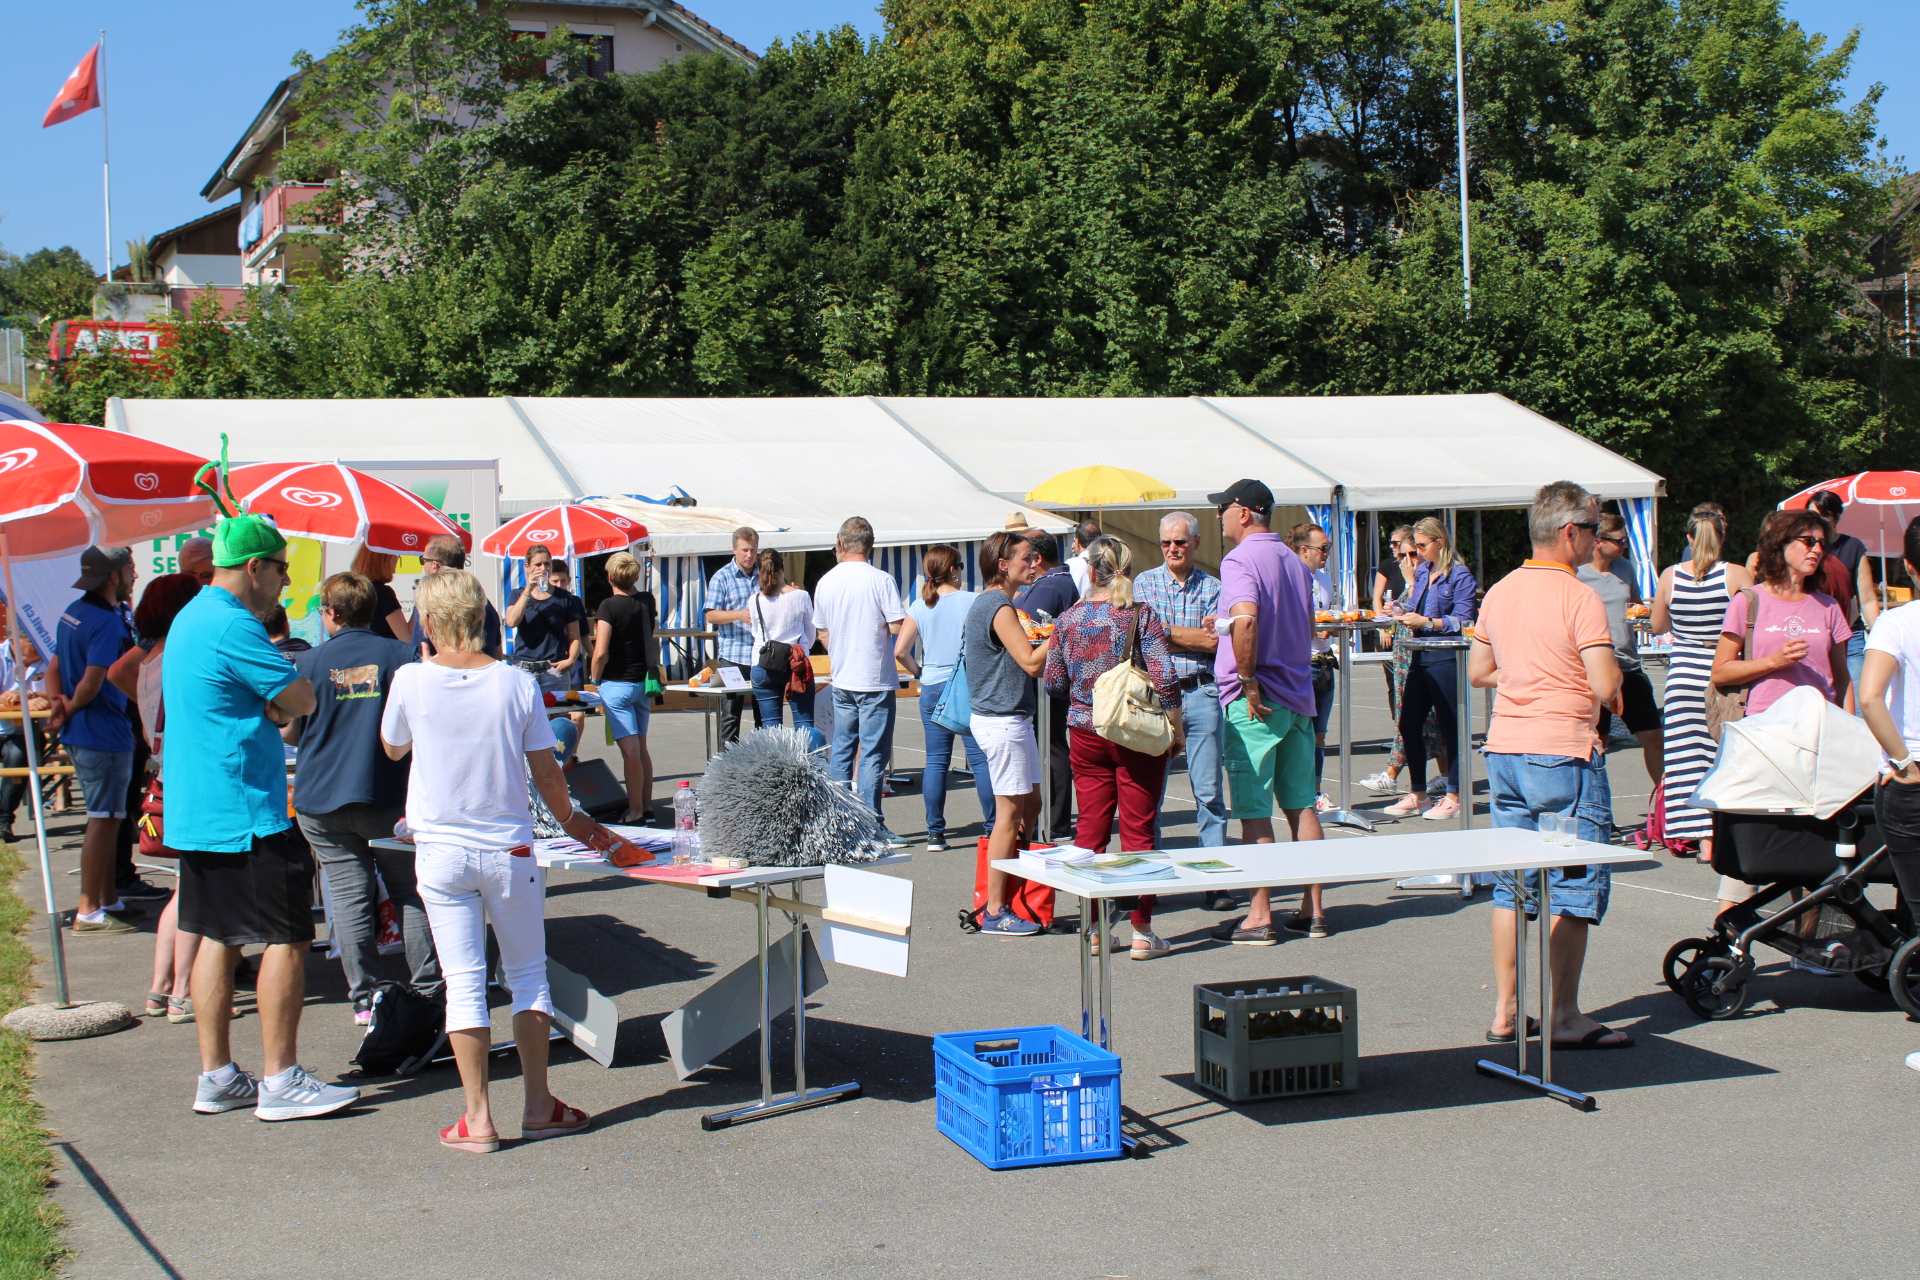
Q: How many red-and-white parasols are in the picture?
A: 4